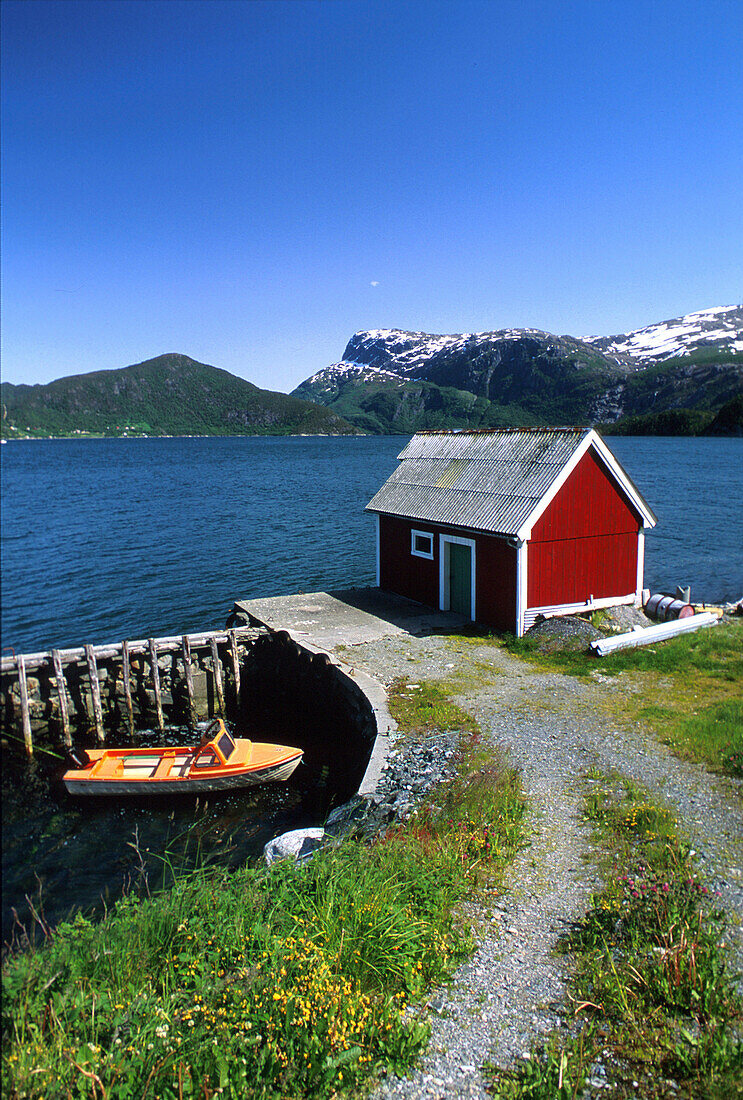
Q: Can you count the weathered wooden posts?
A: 8